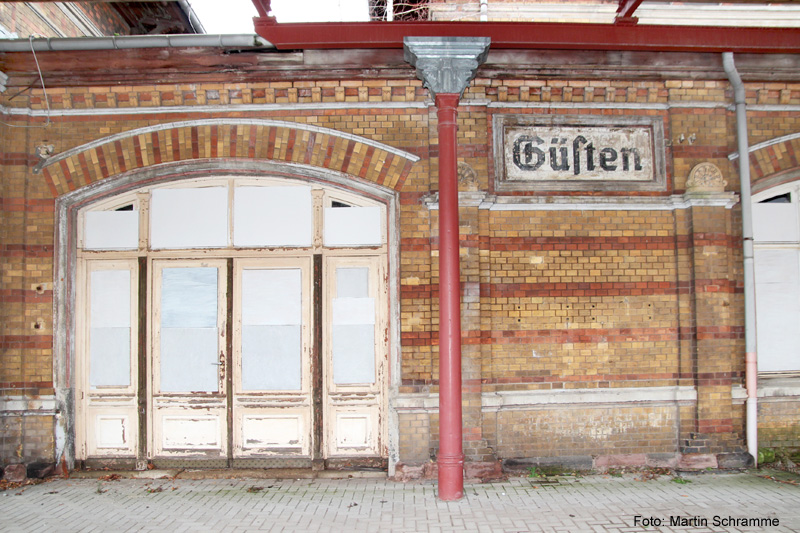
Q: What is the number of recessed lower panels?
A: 4